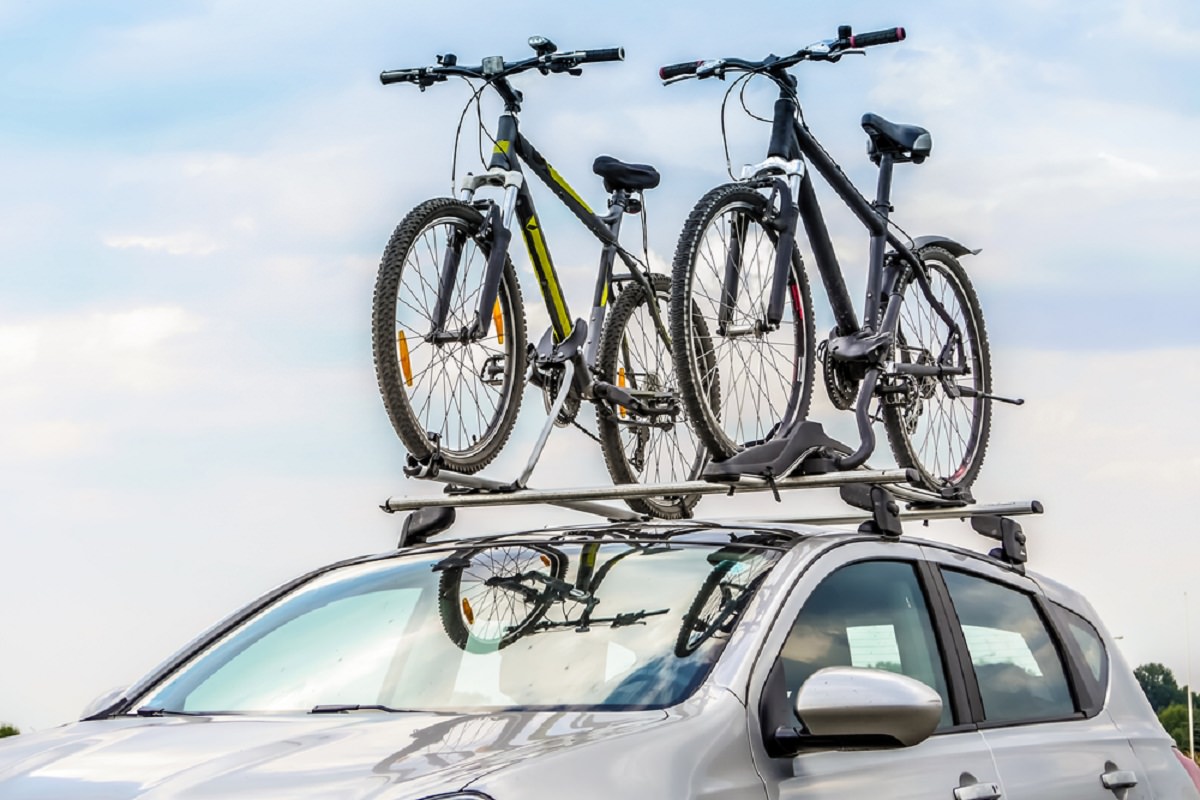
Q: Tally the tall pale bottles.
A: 0